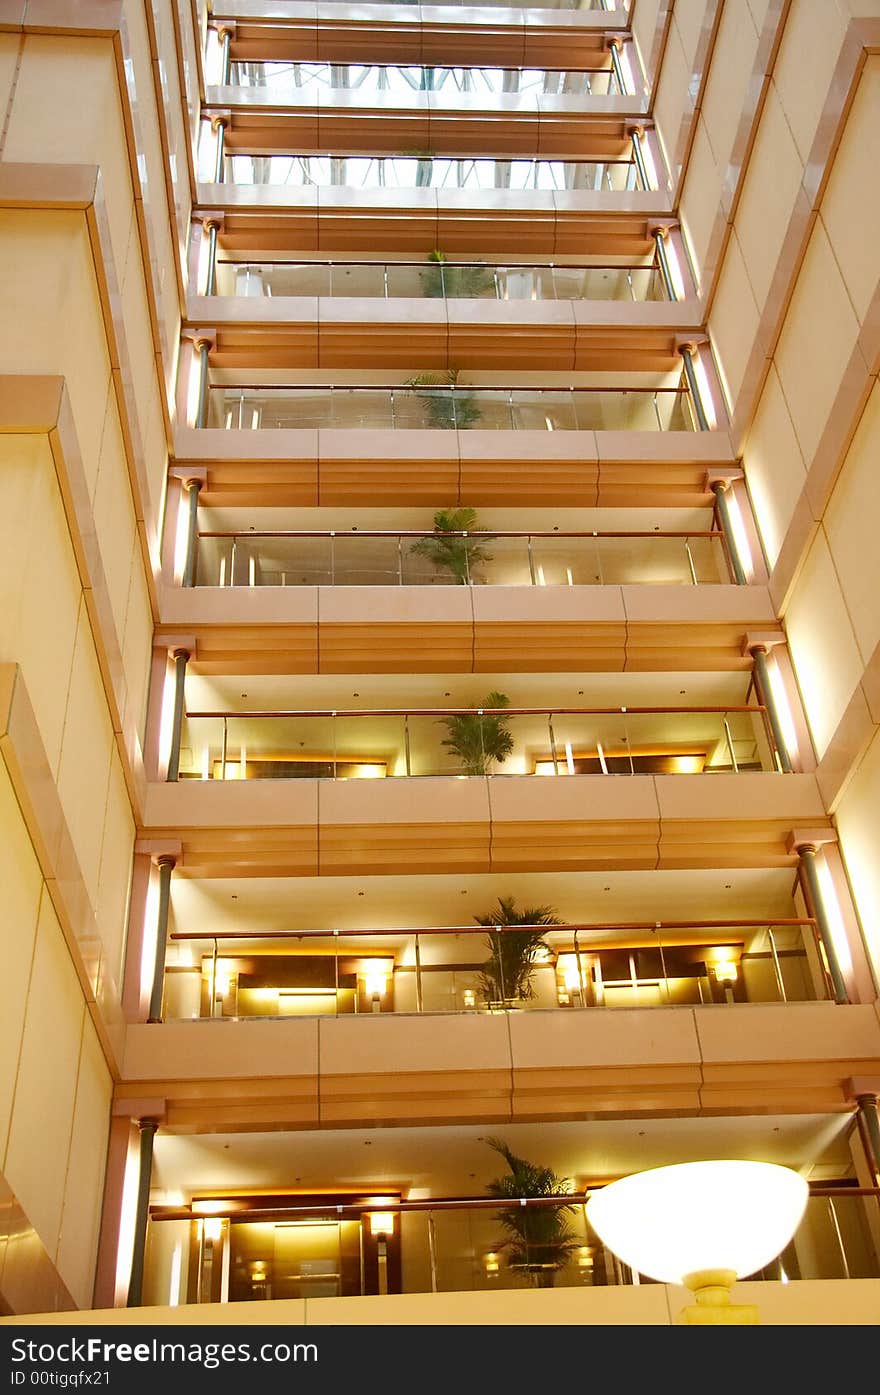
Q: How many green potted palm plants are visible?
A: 6